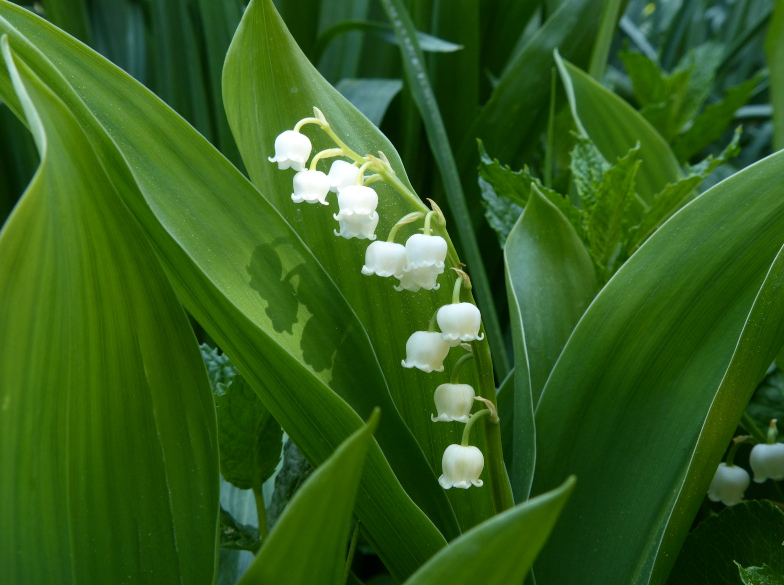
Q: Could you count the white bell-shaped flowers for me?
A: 14